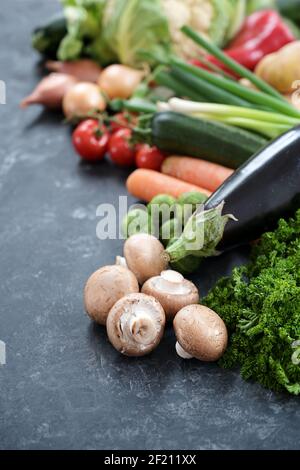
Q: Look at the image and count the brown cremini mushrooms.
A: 5